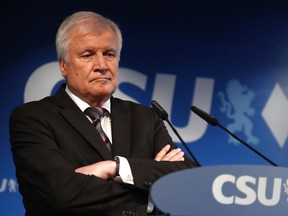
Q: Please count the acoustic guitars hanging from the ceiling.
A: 0